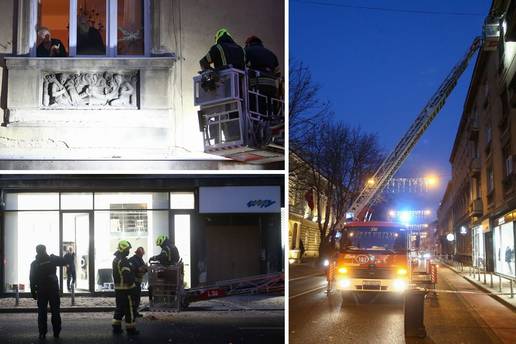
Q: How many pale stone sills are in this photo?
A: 1